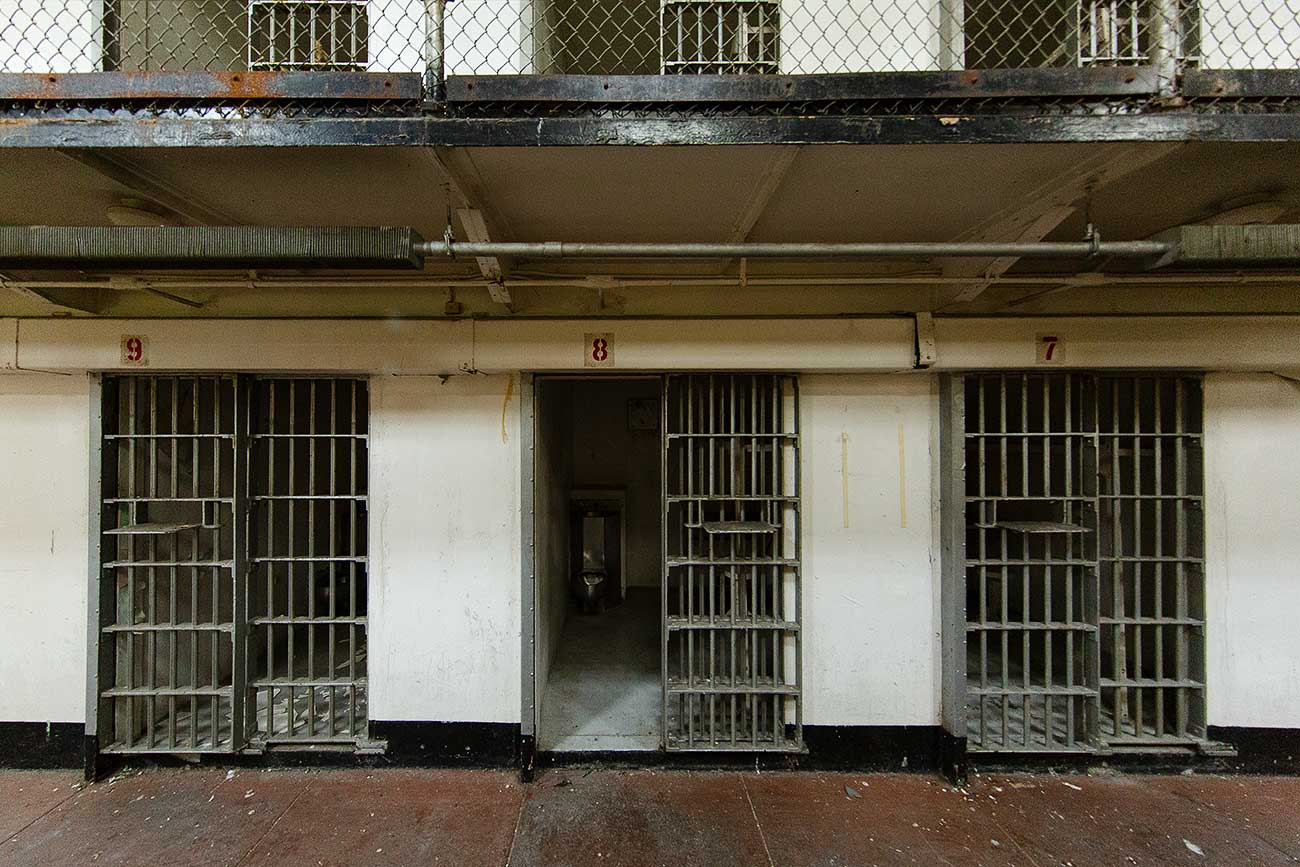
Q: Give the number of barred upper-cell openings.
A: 3